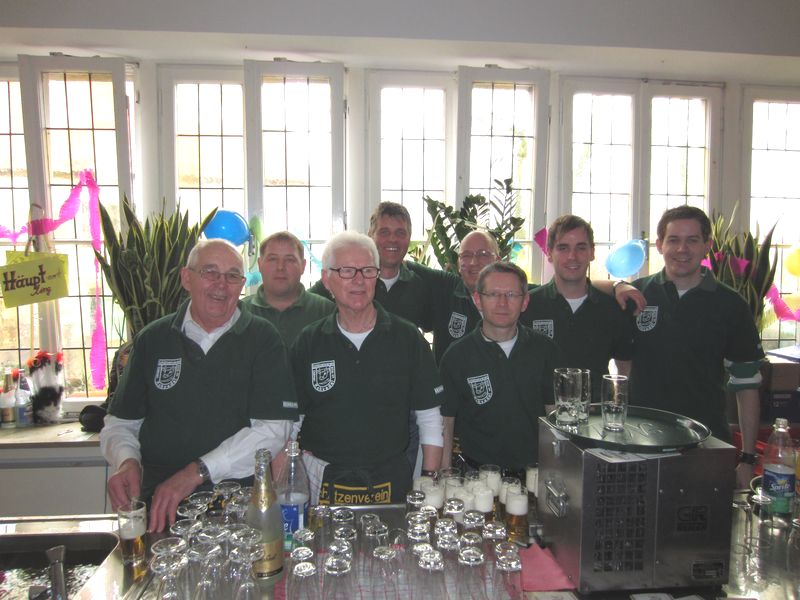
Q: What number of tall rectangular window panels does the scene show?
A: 9